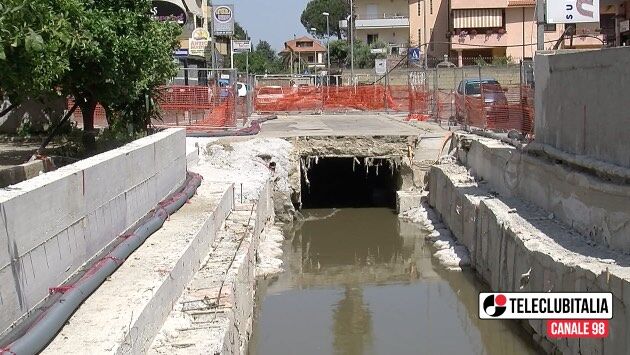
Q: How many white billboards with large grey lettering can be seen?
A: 1